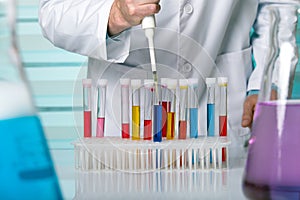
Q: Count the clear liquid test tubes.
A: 0